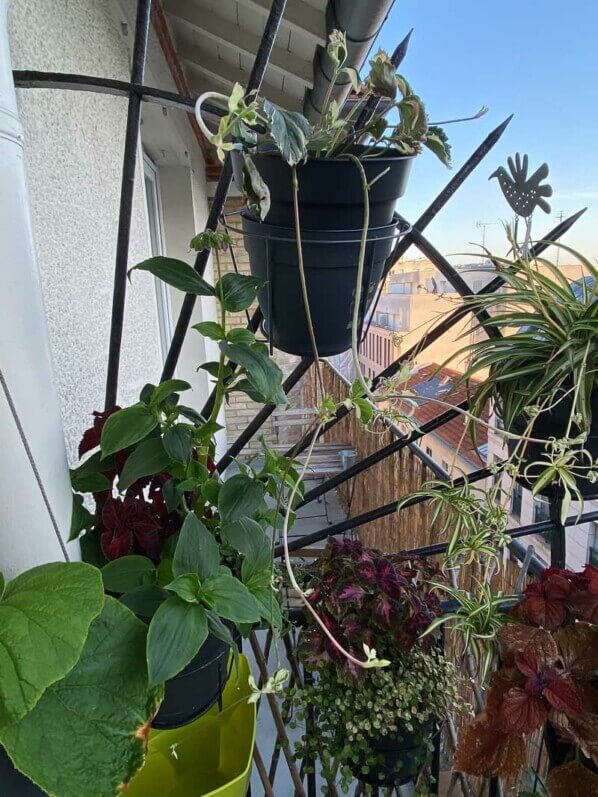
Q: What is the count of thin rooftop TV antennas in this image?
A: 2